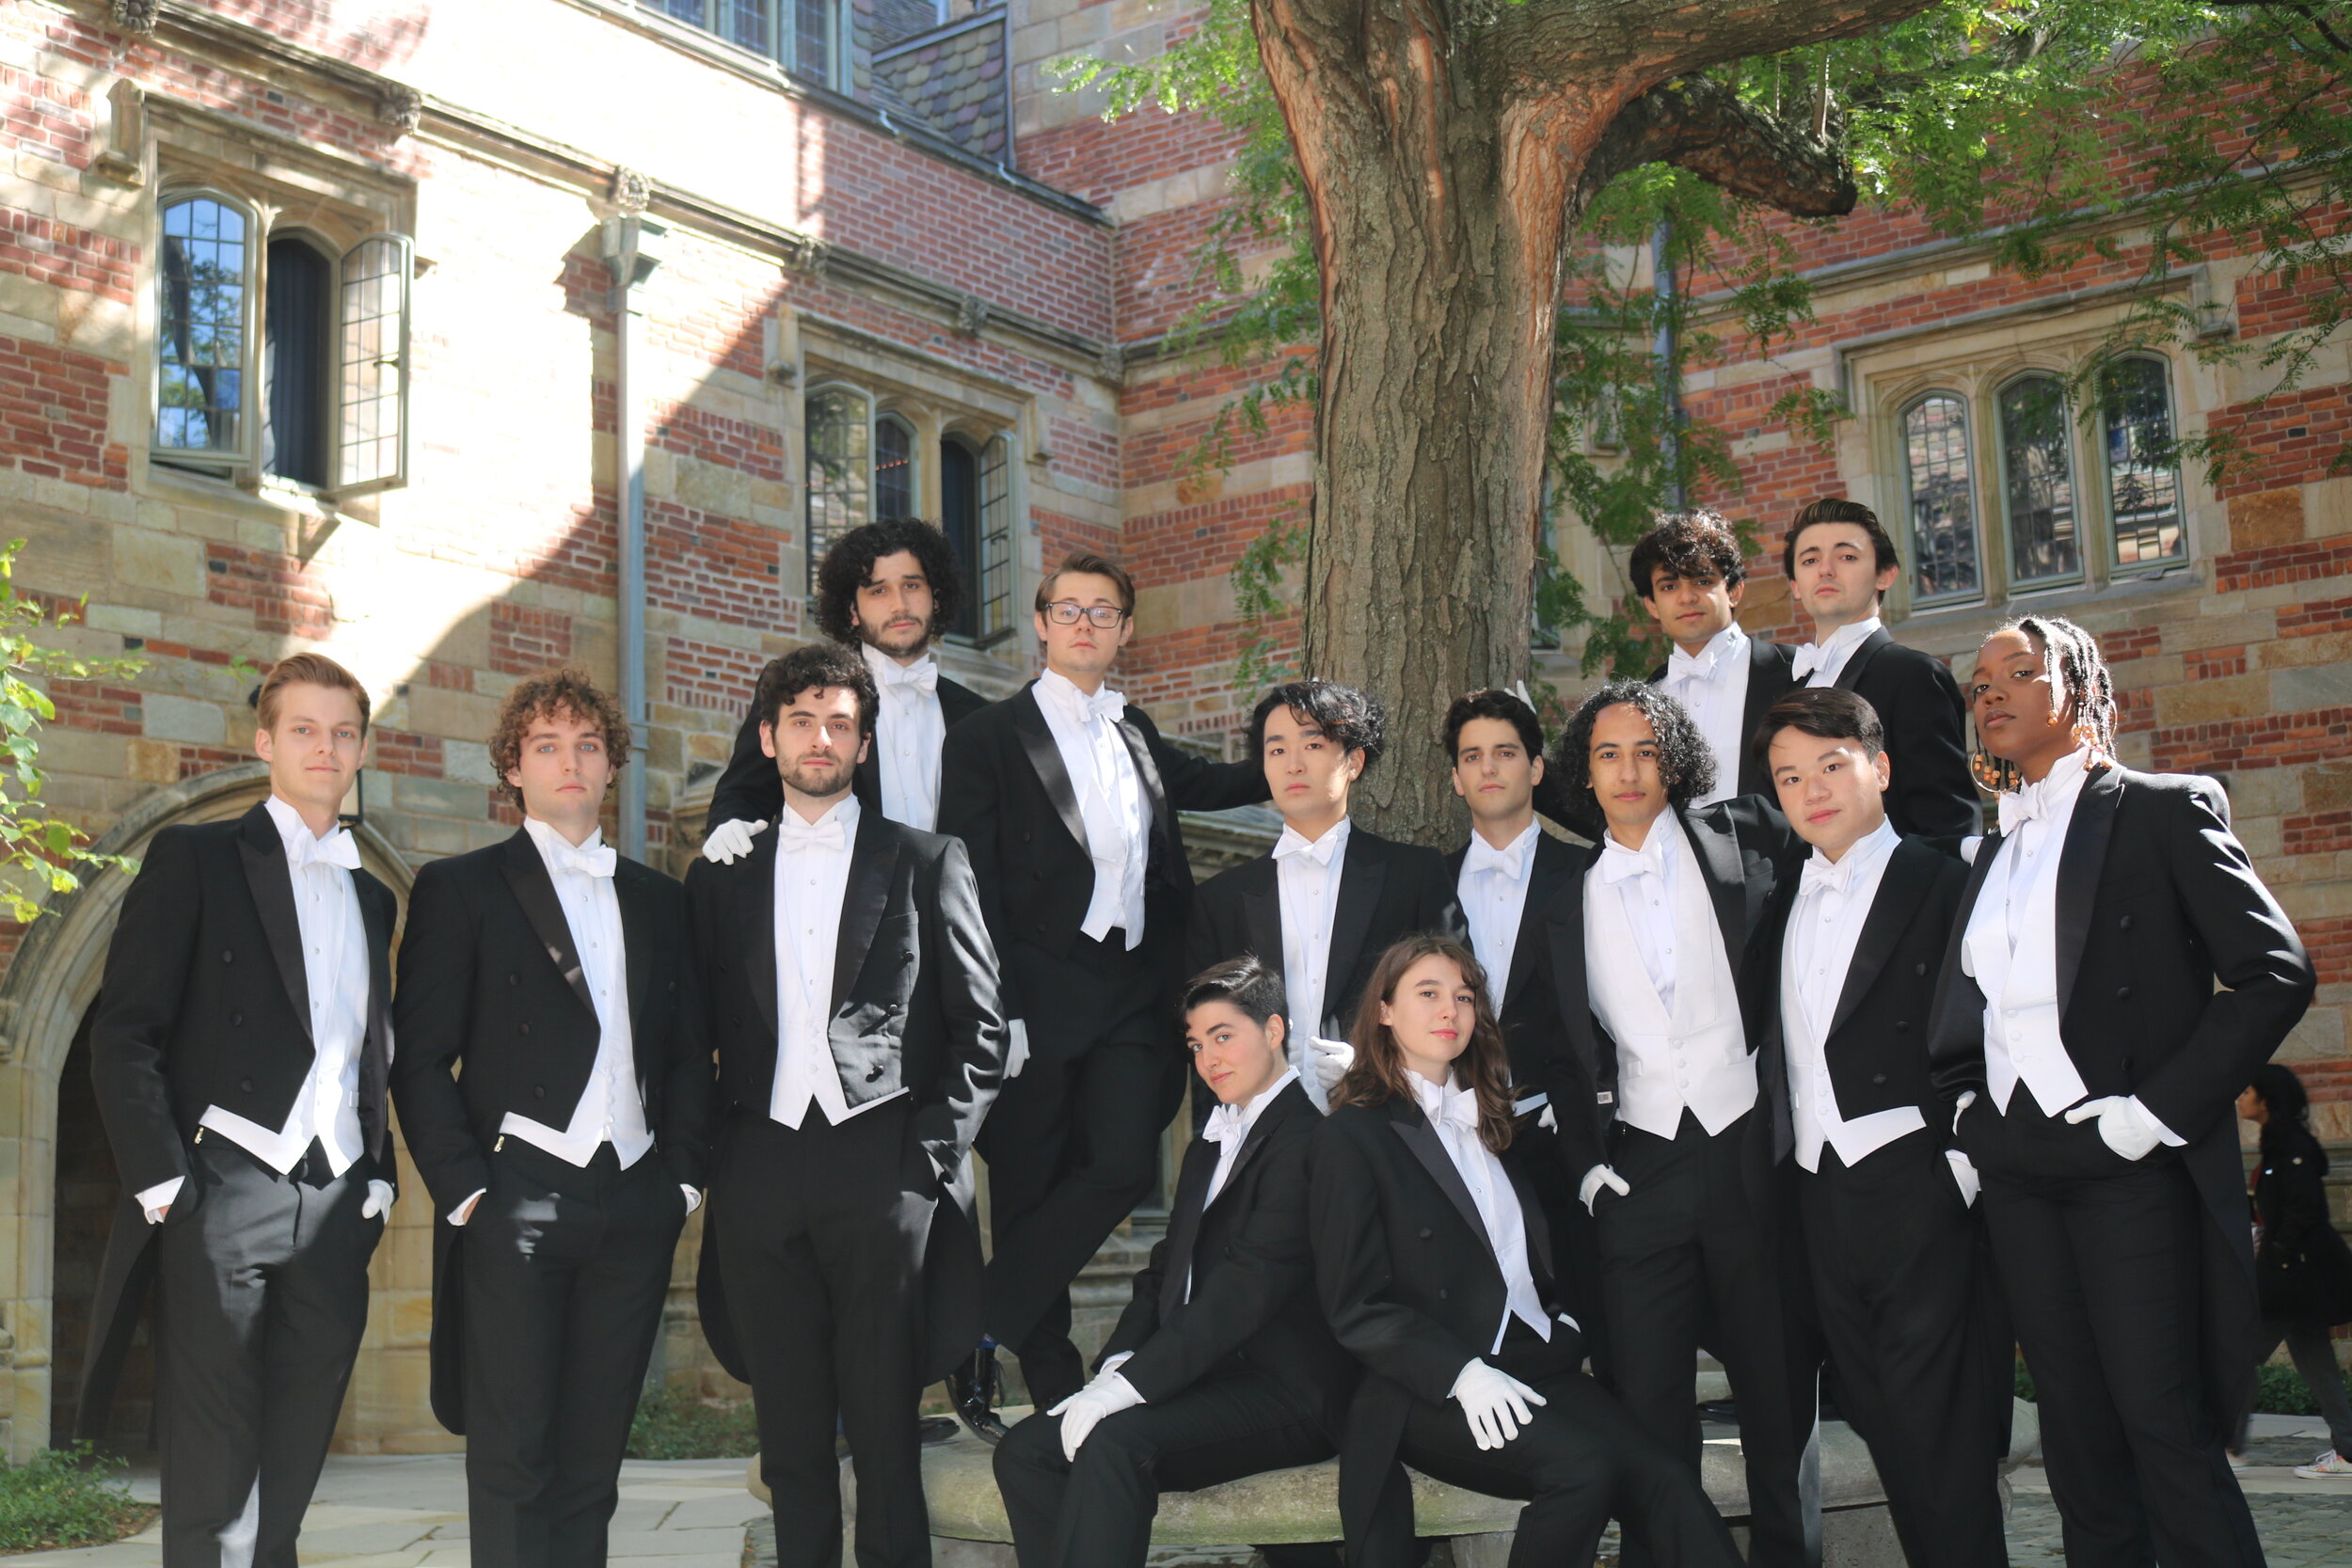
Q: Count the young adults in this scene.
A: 14